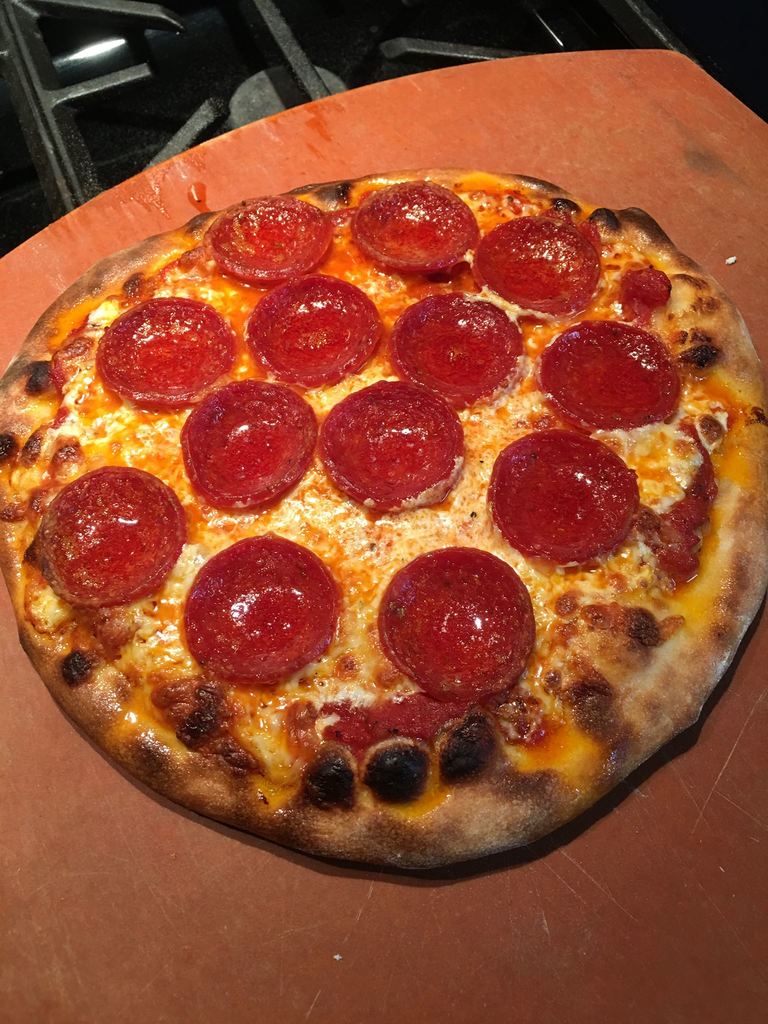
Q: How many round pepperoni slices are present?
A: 13